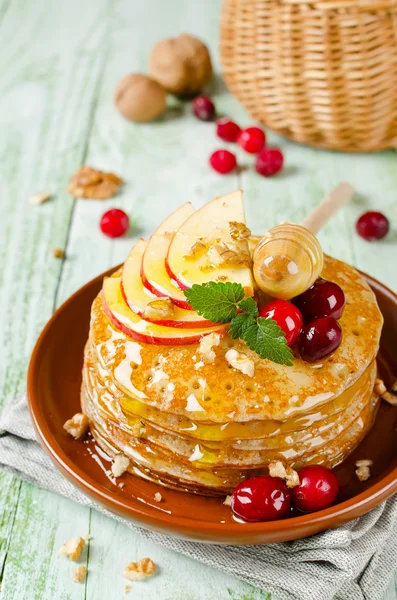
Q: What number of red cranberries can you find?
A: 12